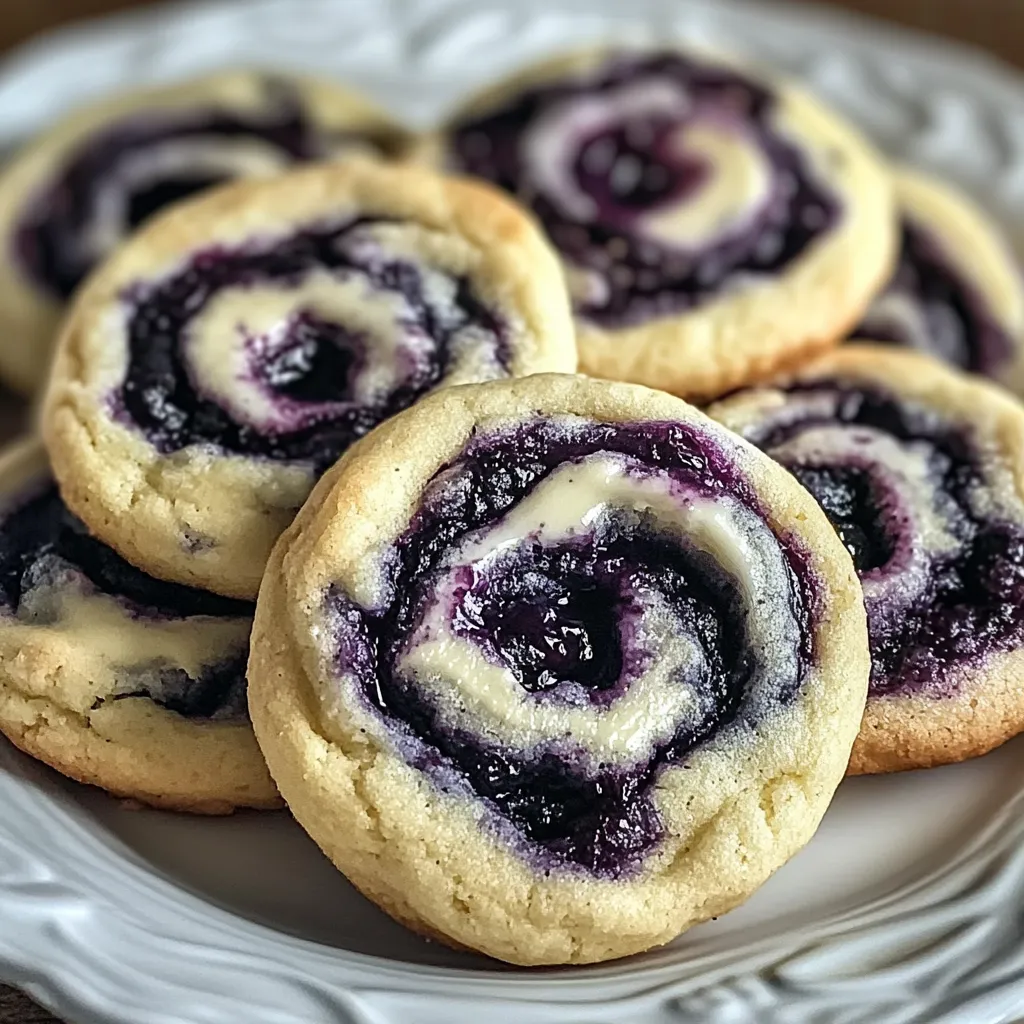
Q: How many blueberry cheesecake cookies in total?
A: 7